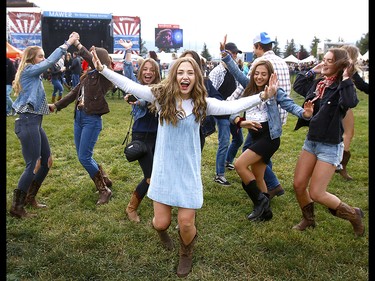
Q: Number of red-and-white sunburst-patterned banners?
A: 2